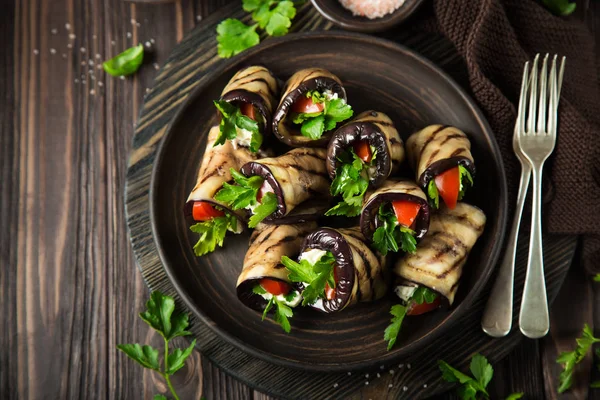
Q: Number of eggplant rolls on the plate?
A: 10